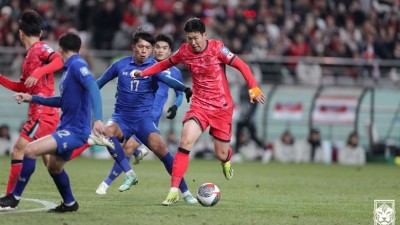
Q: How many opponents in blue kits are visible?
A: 3